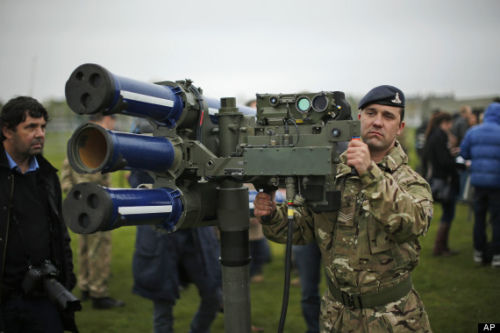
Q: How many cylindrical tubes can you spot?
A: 3